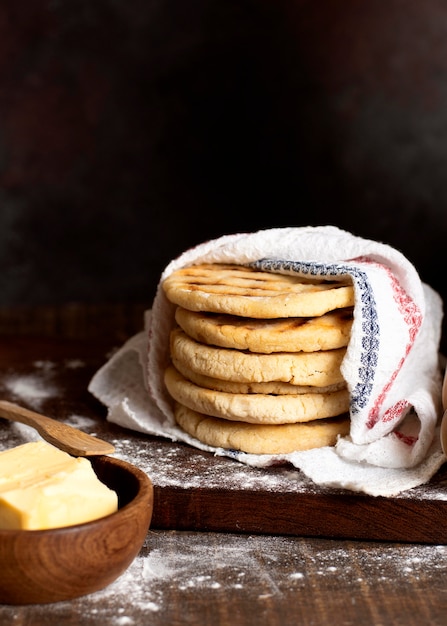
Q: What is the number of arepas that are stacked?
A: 6